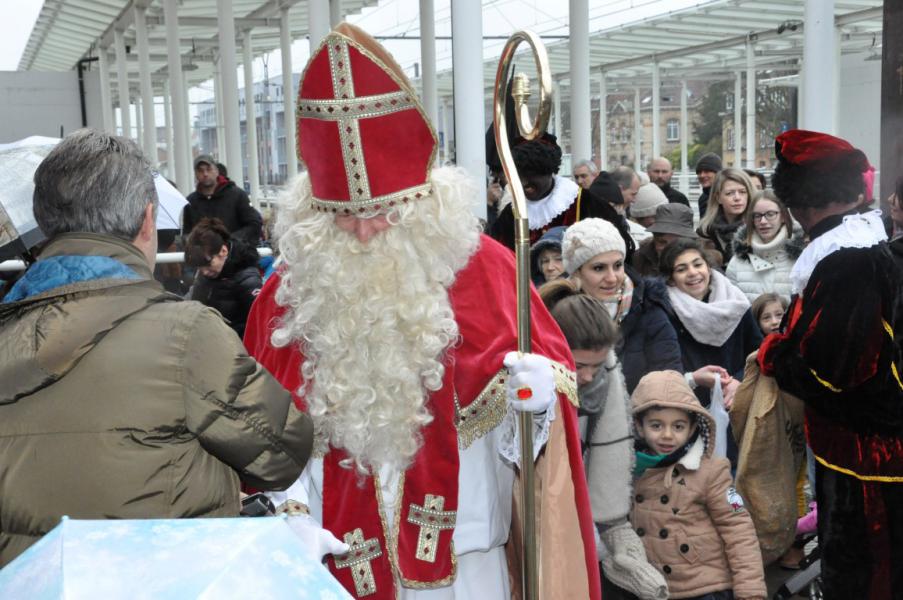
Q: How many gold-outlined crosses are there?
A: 3